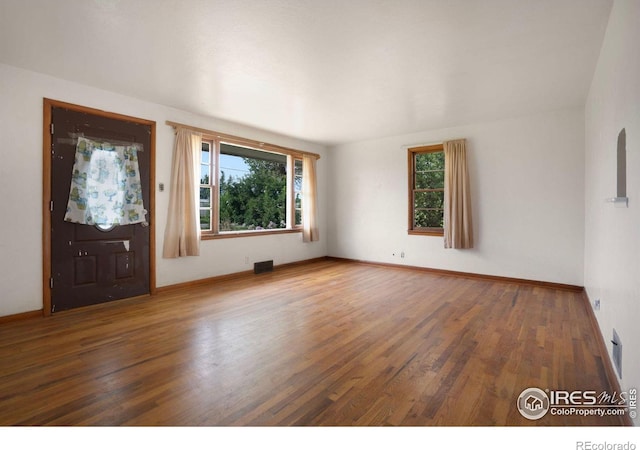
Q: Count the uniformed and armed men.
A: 0